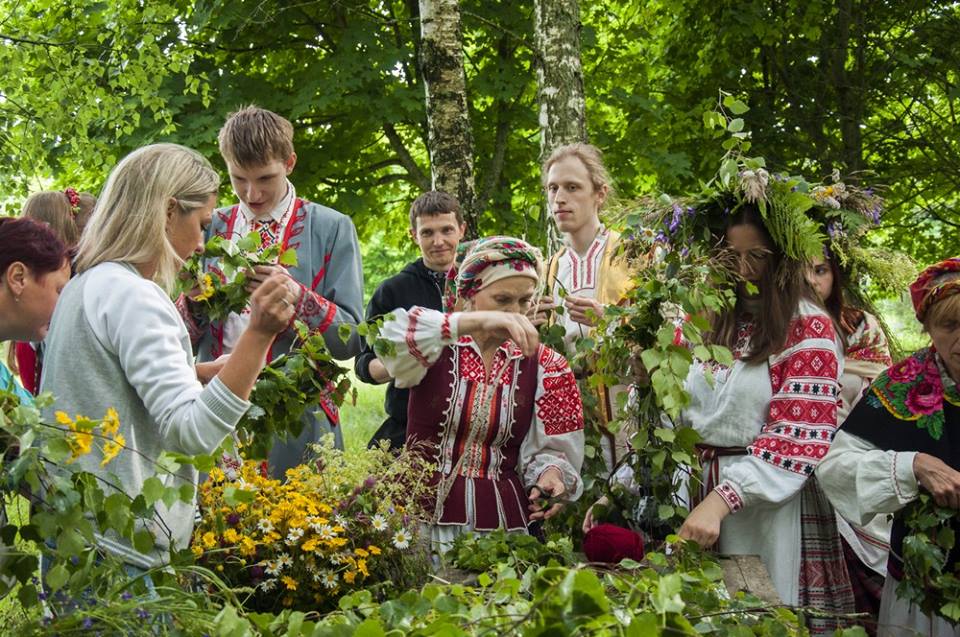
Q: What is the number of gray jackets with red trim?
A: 1